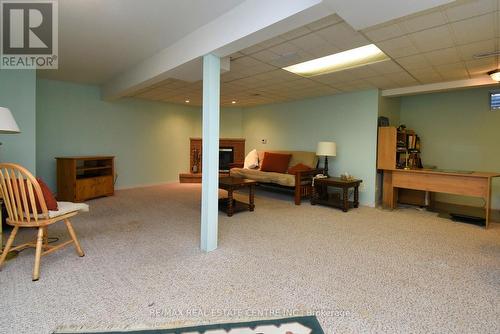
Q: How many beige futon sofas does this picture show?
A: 1